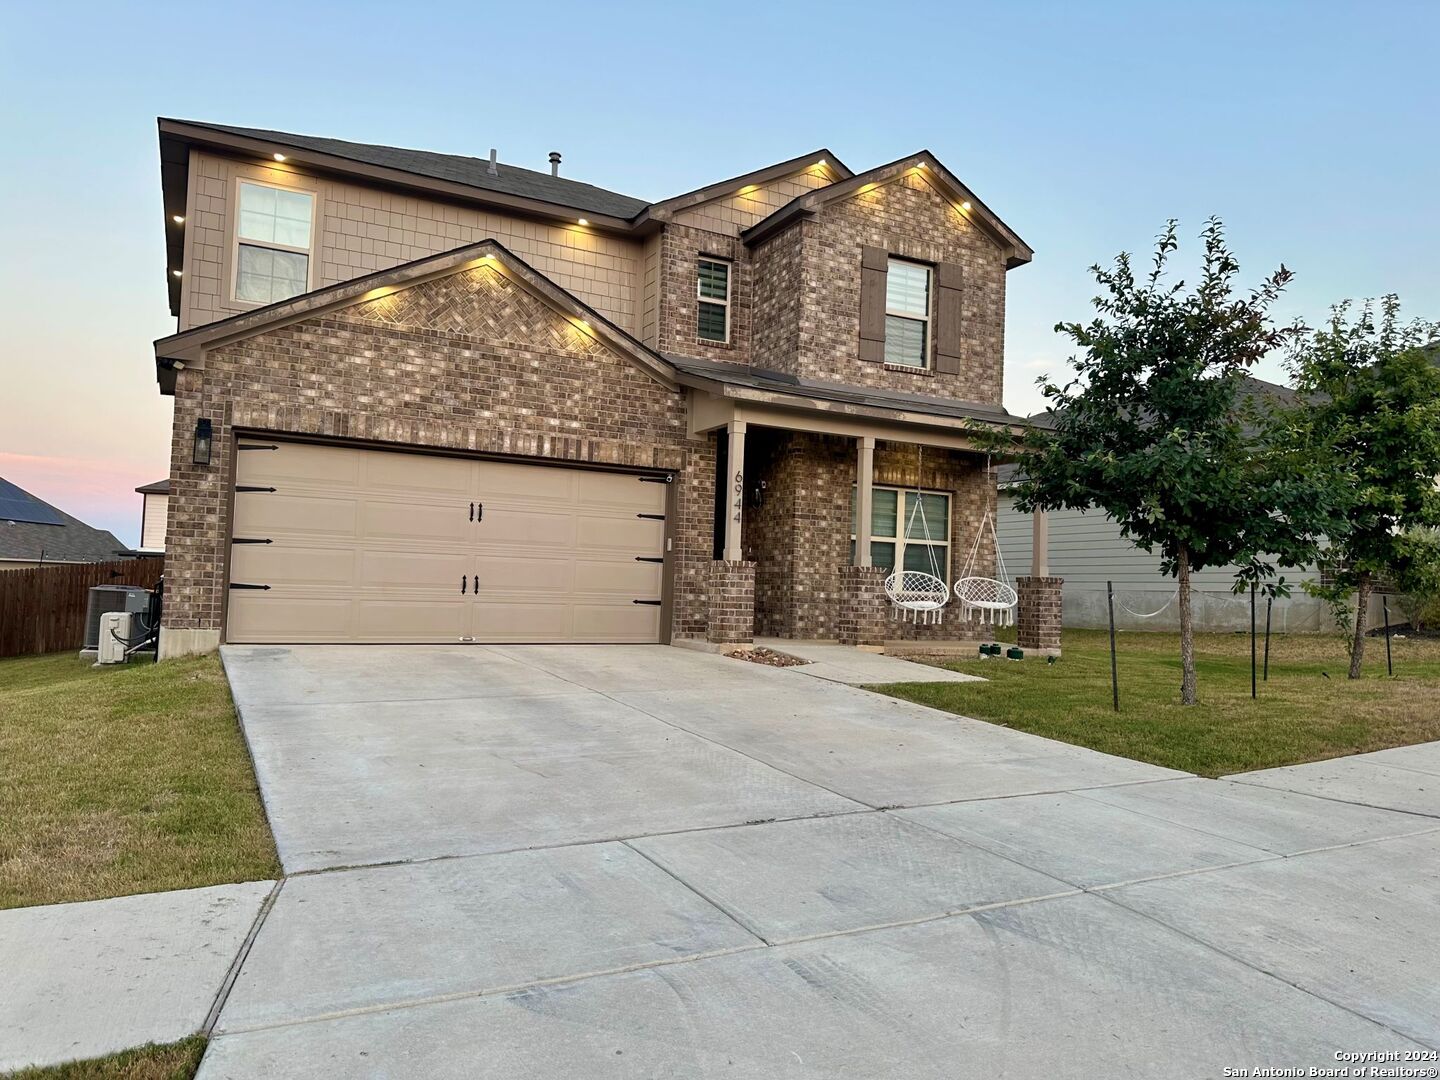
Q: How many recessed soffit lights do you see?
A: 12